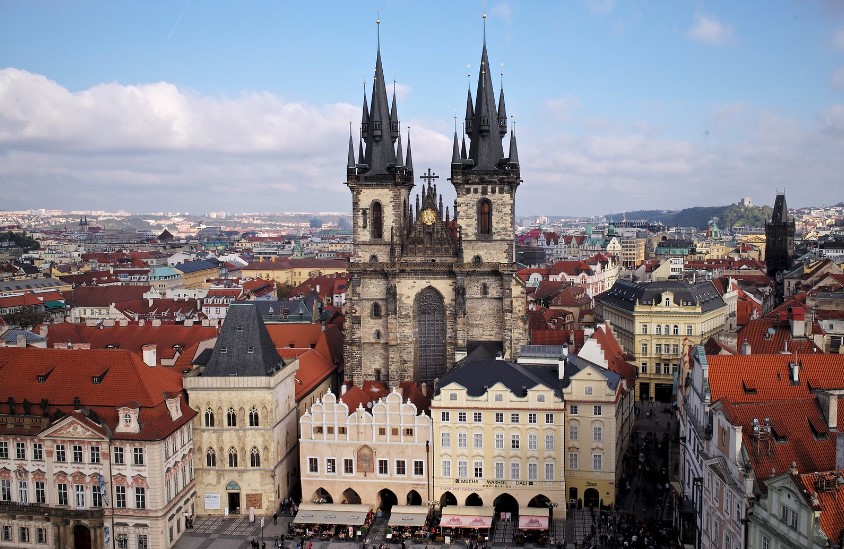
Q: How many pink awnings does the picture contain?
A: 2